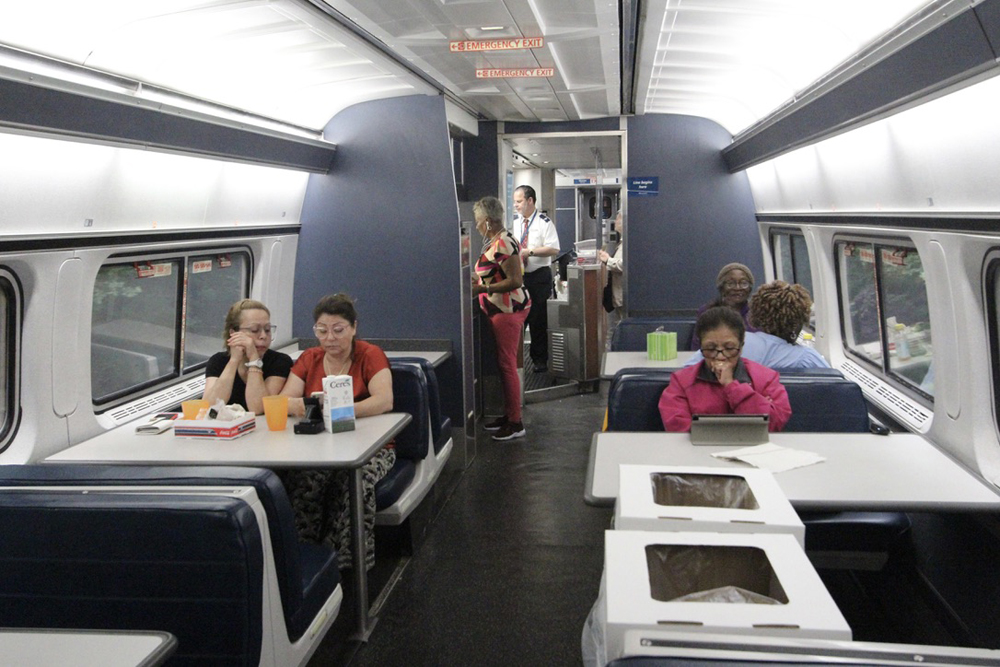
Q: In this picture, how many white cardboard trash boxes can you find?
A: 2